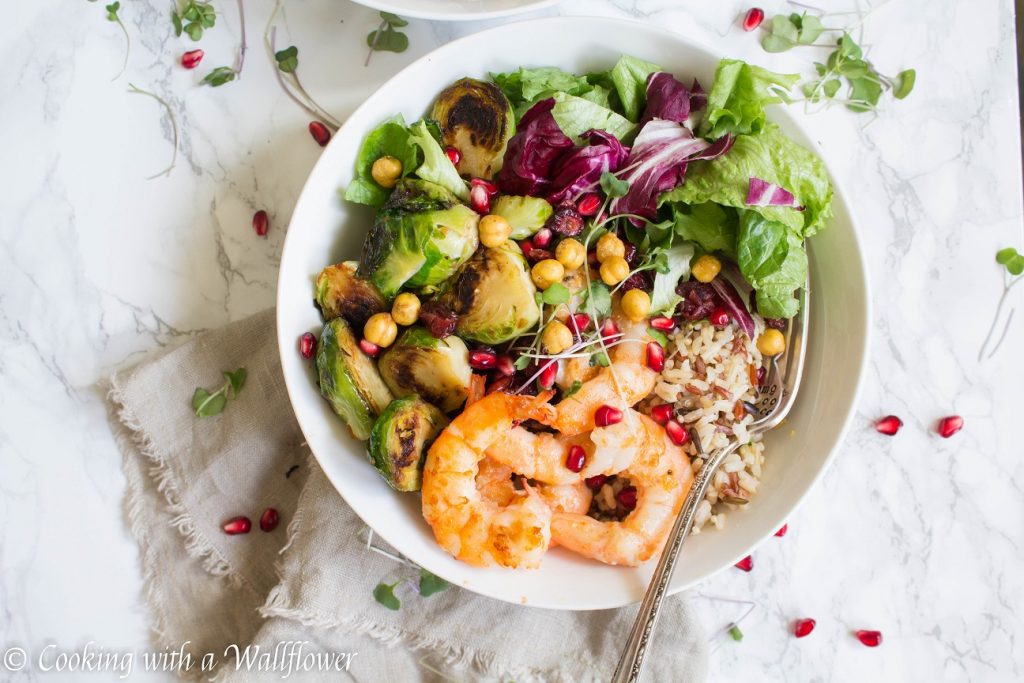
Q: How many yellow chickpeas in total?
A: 12